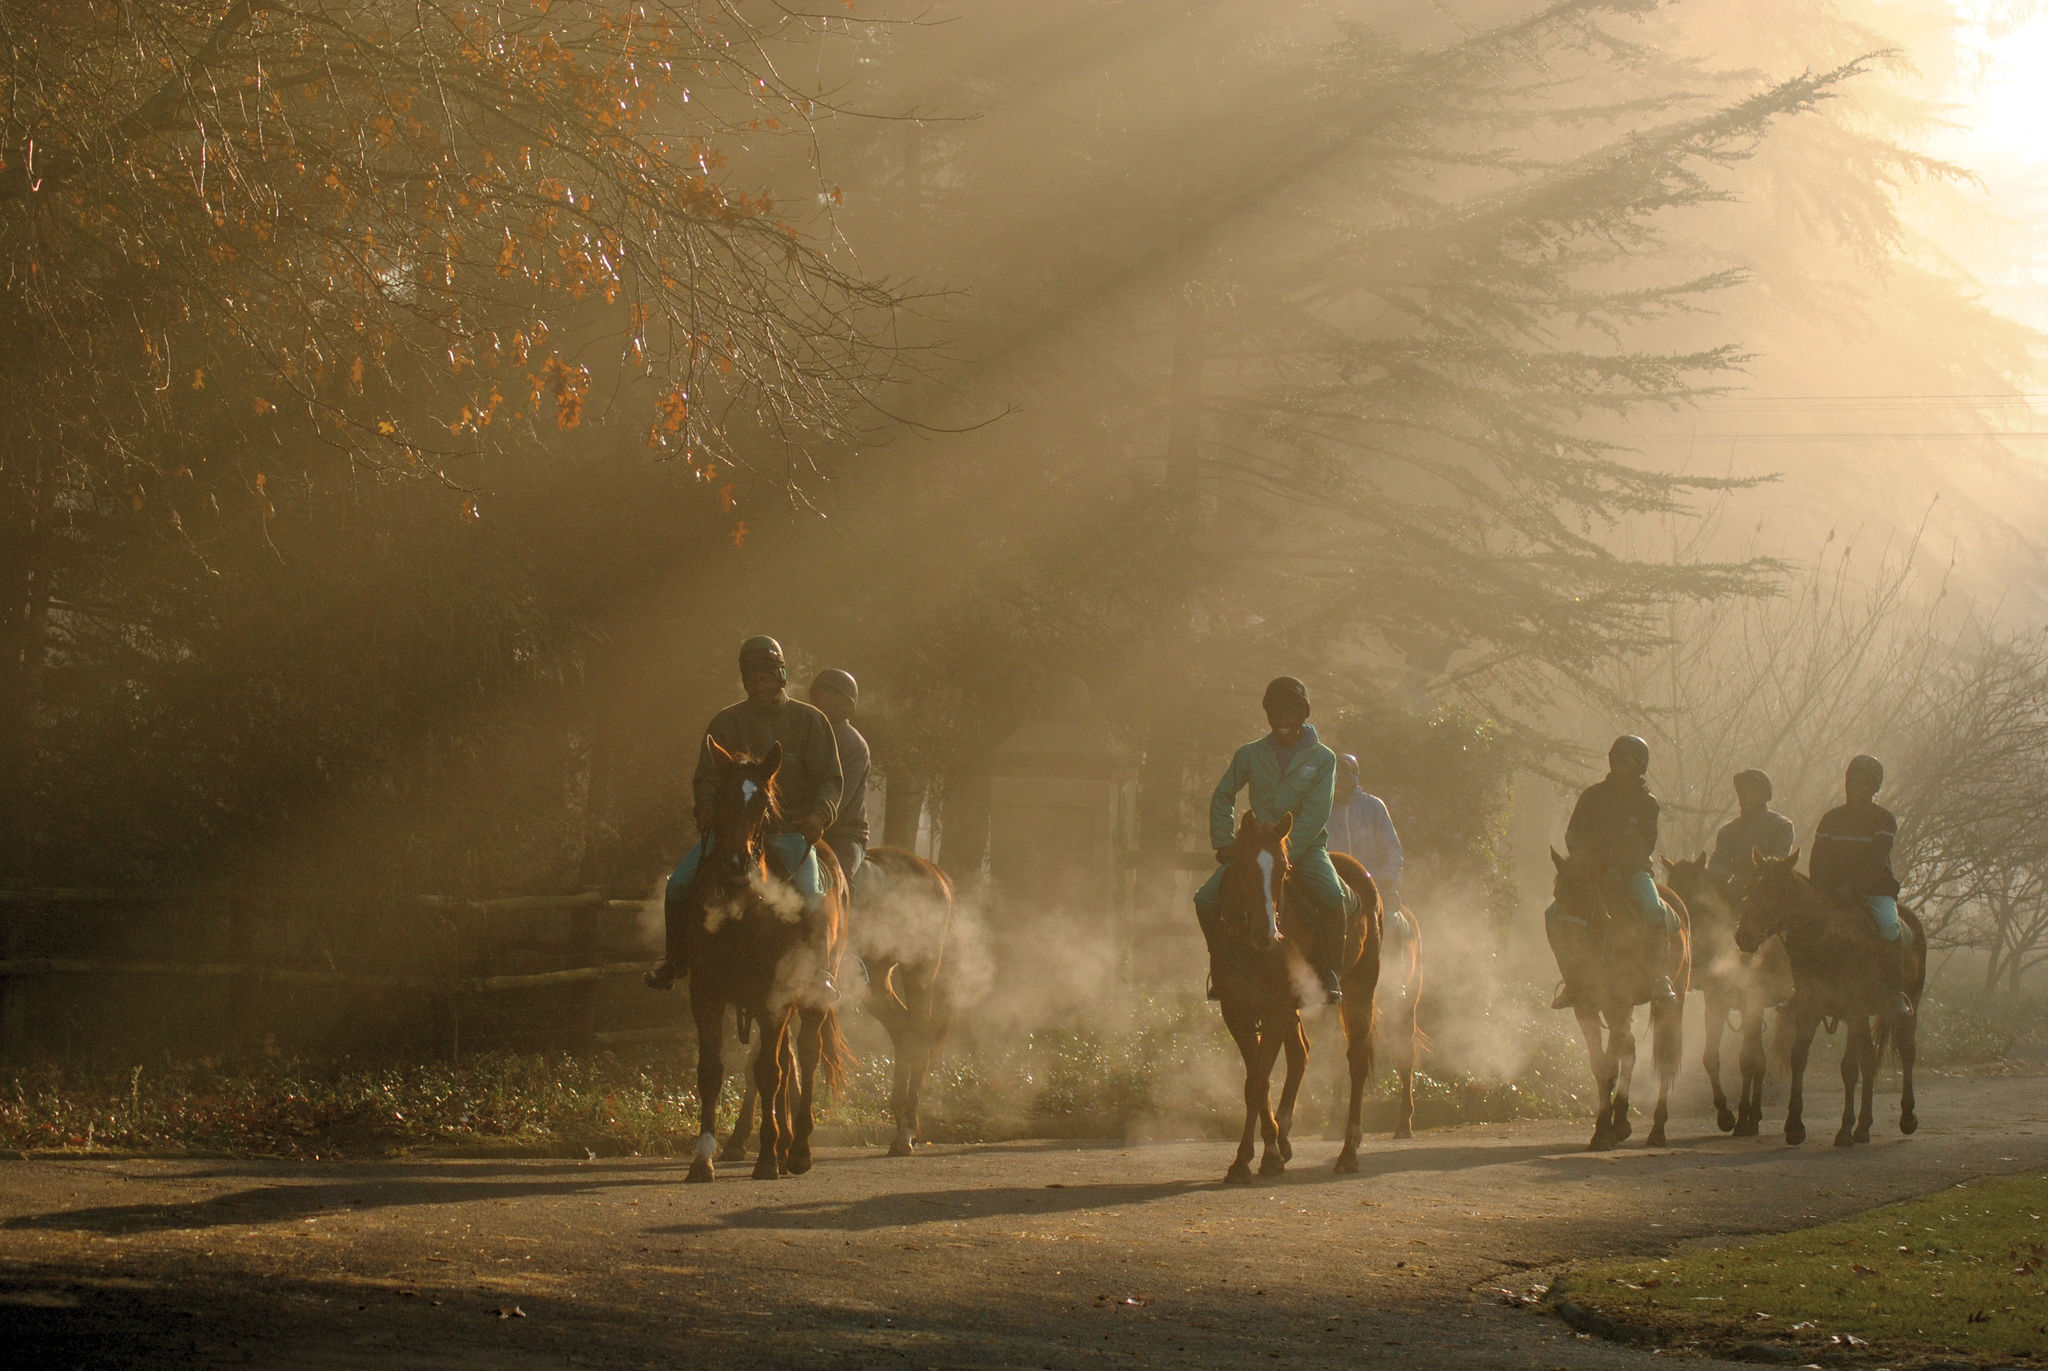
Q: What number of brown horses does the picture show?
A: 7